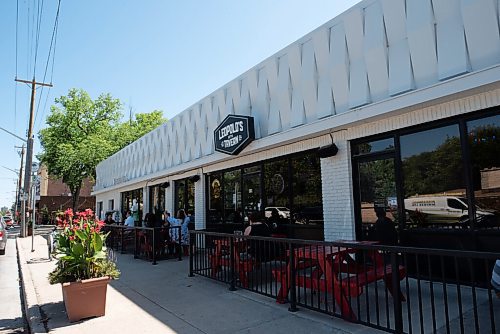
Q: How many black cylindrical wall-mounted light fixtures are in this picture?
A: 3